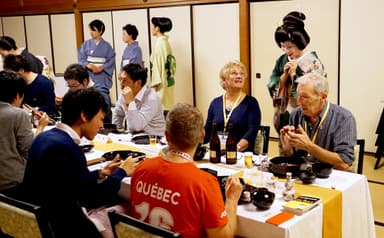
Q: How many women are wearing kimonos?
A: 4